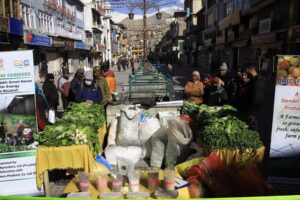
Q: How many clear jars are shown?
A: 6